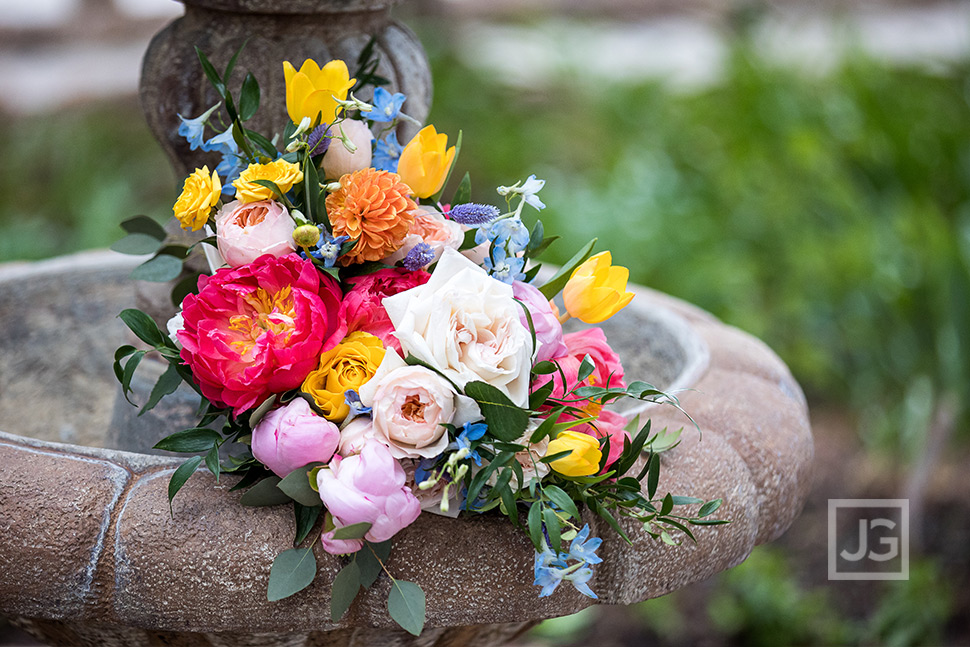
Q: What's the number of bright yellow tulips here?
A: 4